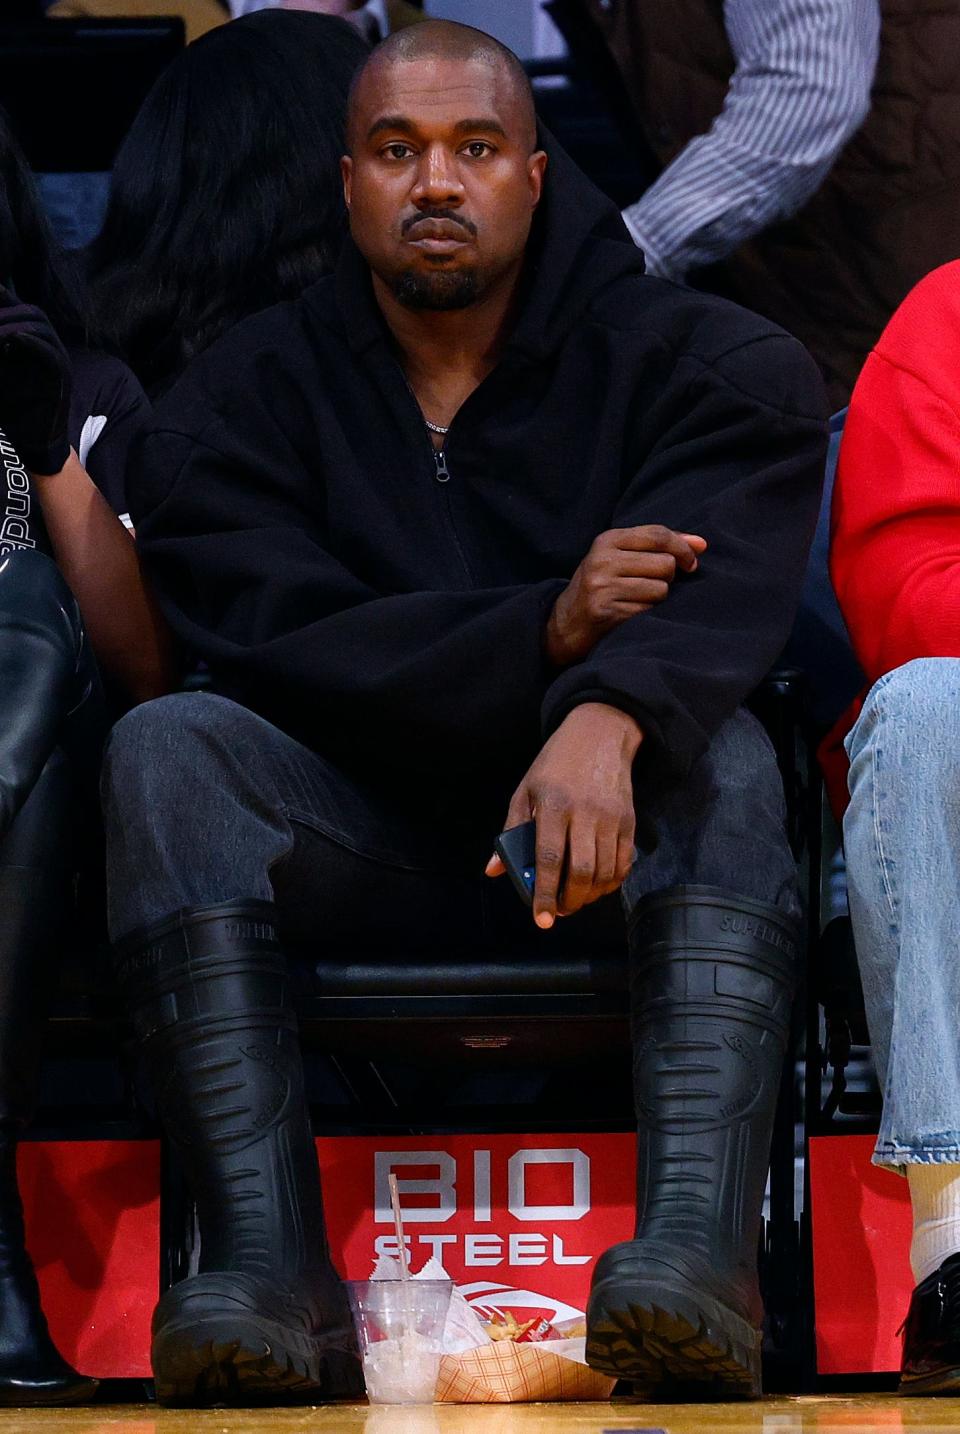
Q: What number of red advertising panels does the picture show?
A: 3